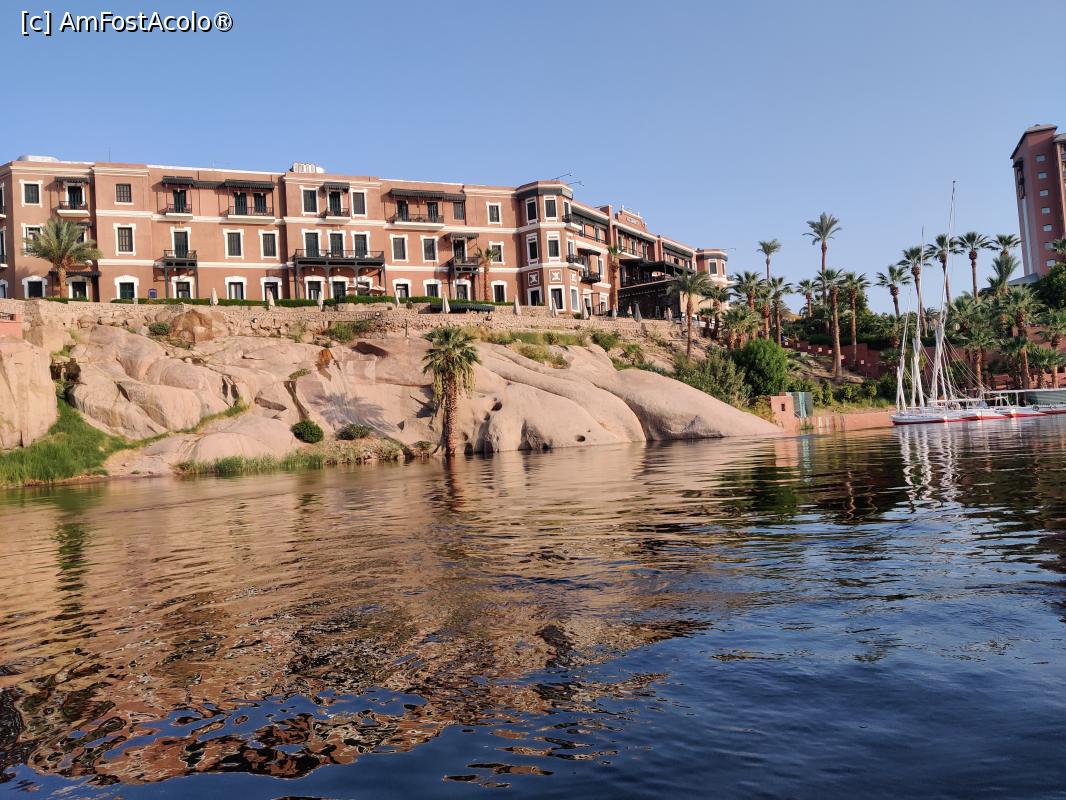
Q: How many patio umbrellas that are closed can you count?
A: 12